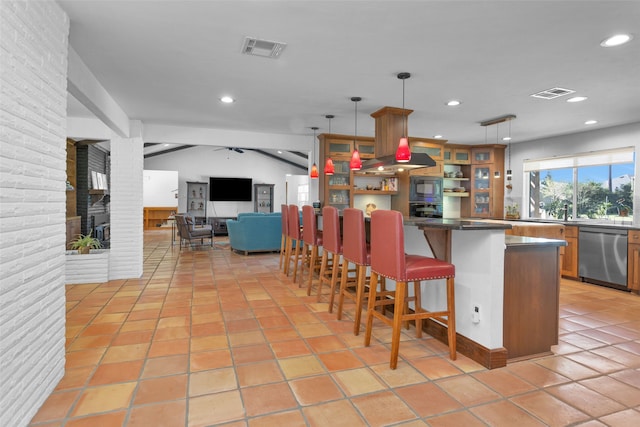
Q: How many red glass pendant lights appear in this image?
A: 4